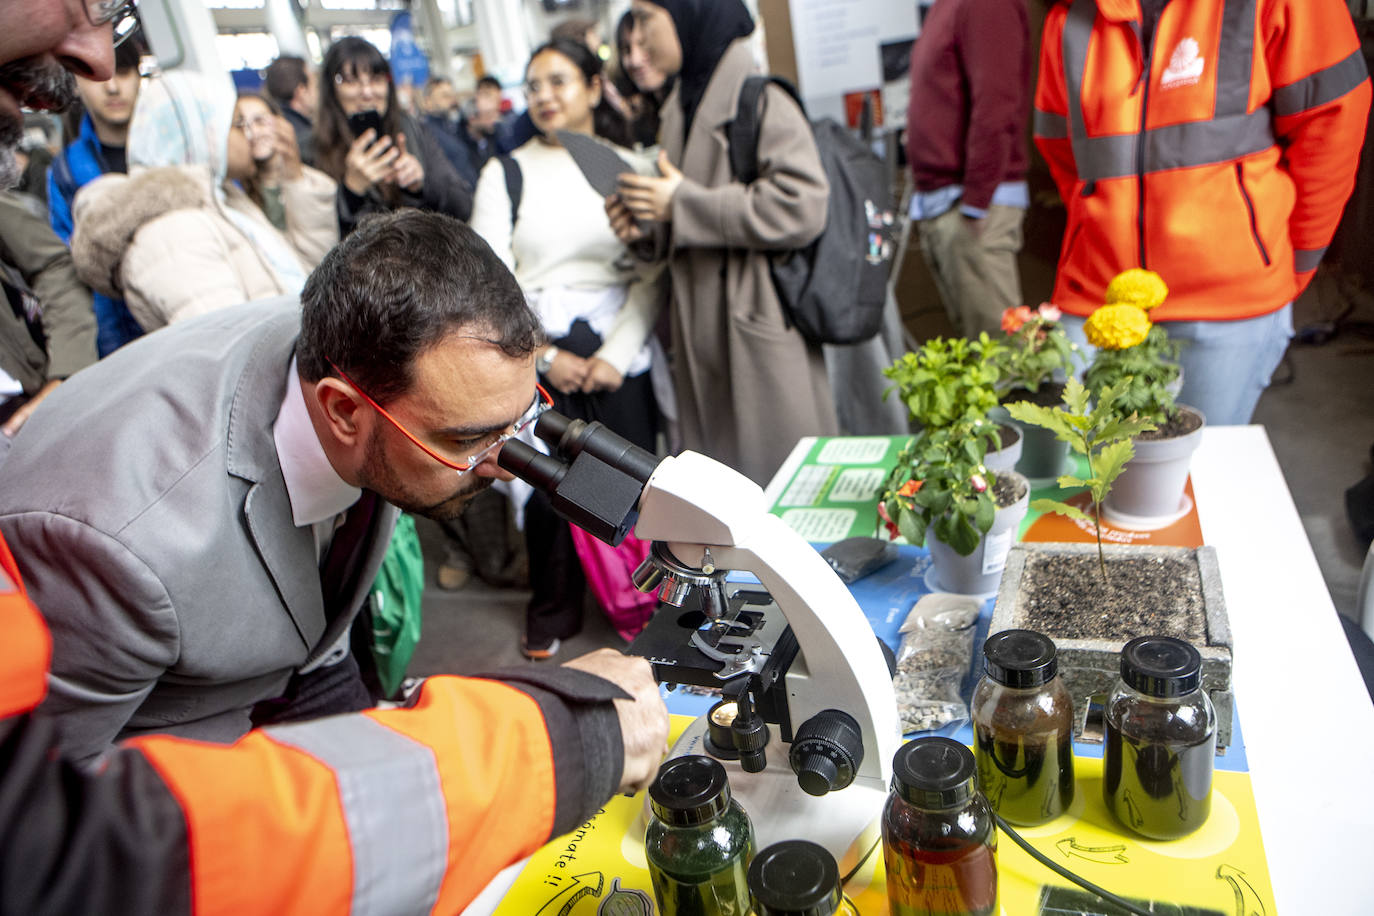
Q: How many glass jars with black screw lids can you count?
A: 5